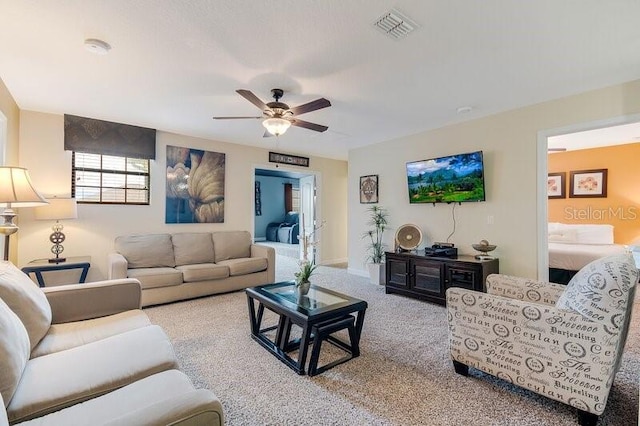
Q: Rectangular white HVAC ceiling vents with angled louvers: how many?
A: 1